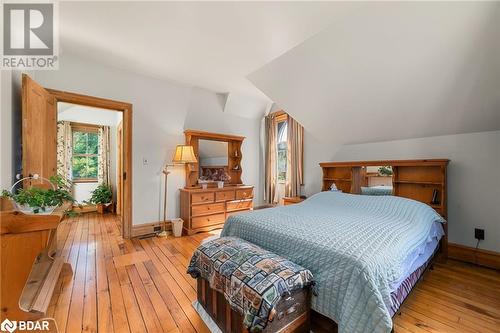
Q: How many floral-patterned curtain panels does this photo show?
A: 2